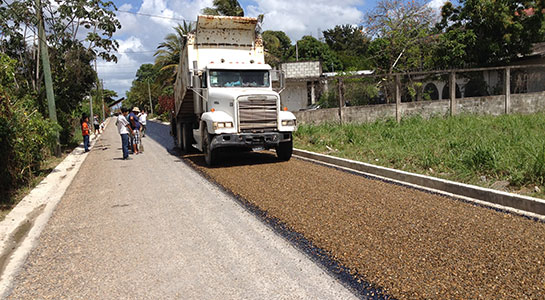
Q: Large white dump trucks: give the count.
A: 1